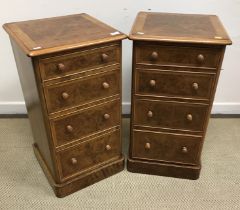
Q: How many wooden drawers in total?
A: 8